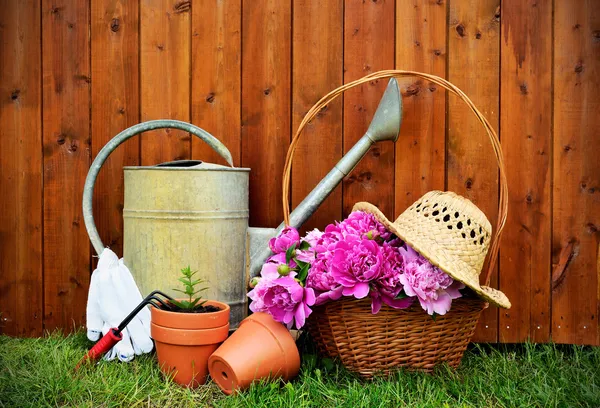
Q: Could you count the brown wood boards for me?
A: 12